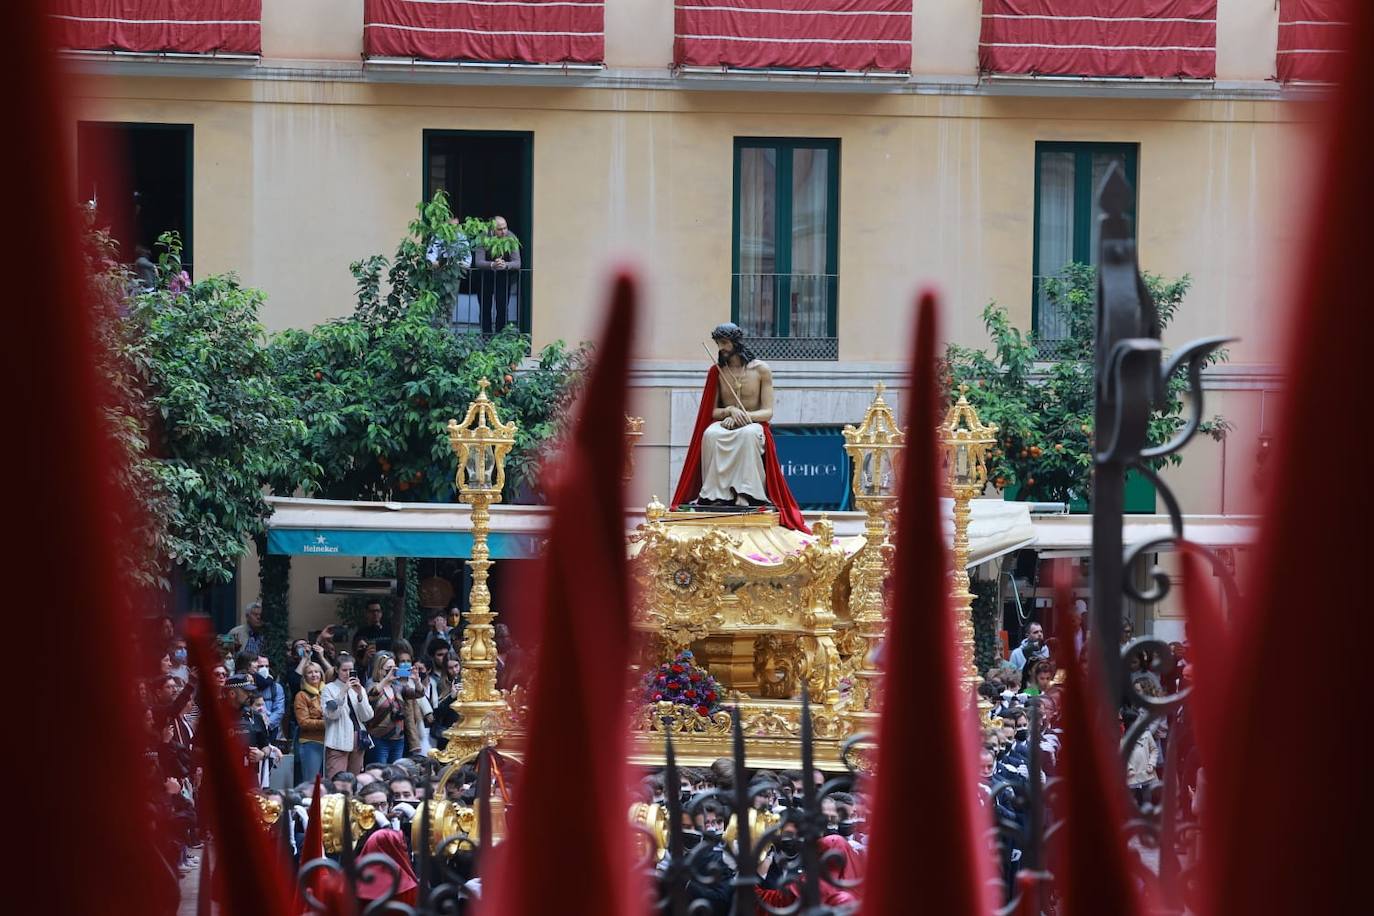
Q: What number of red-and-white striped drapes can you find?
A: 5